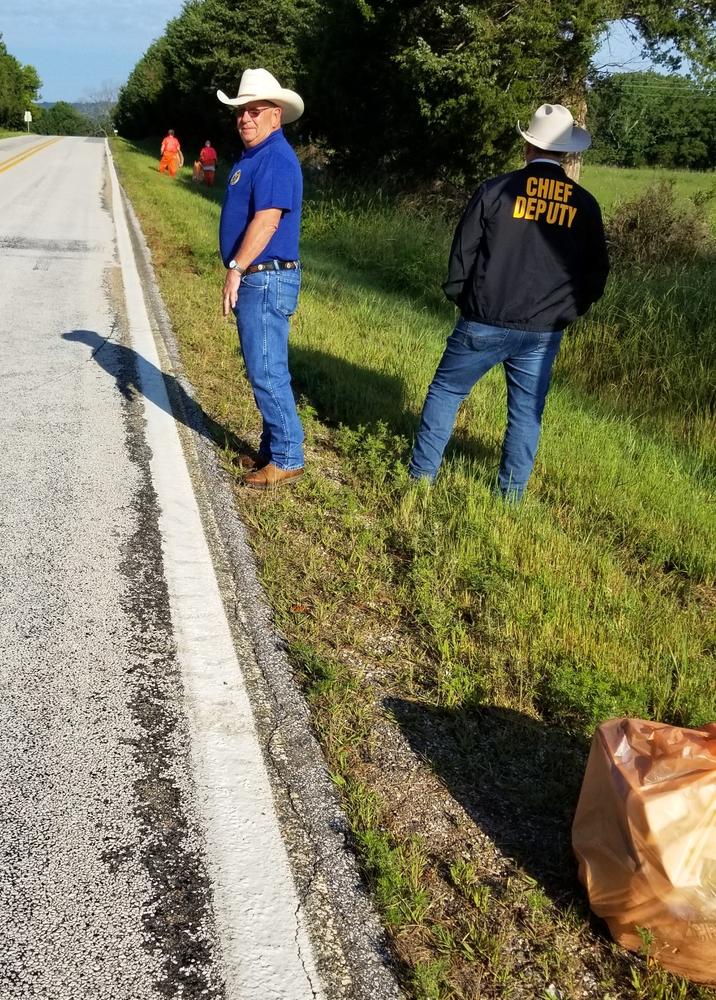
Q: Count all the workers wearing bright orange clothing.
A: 2